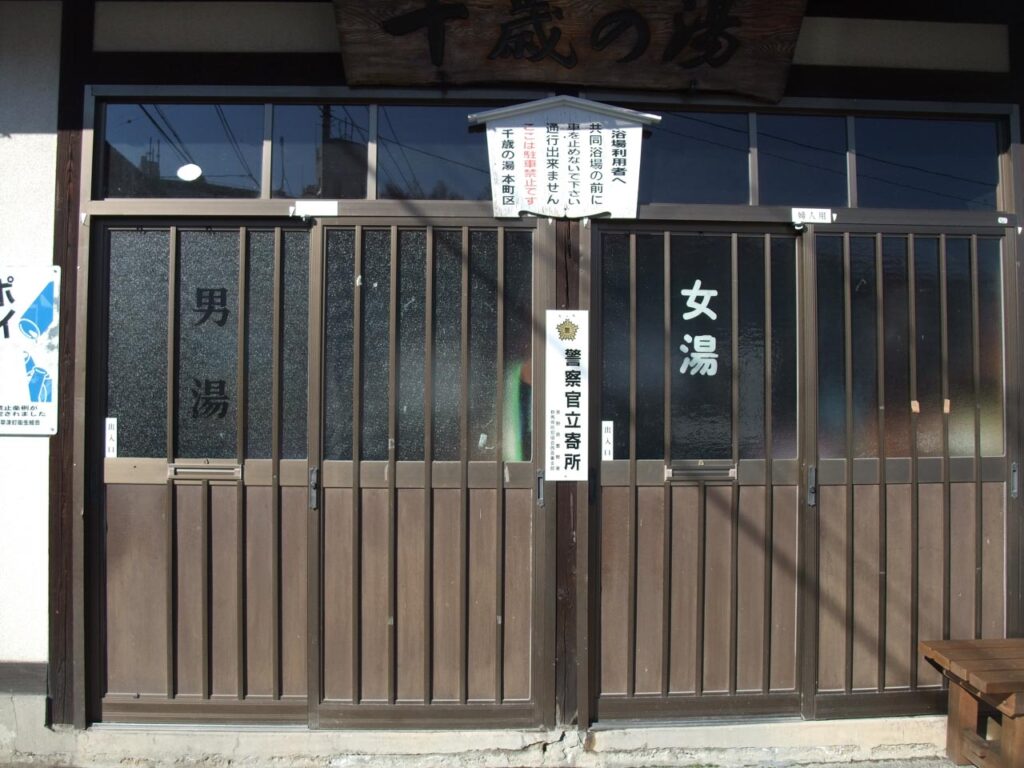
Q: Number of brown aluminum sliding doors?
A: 4